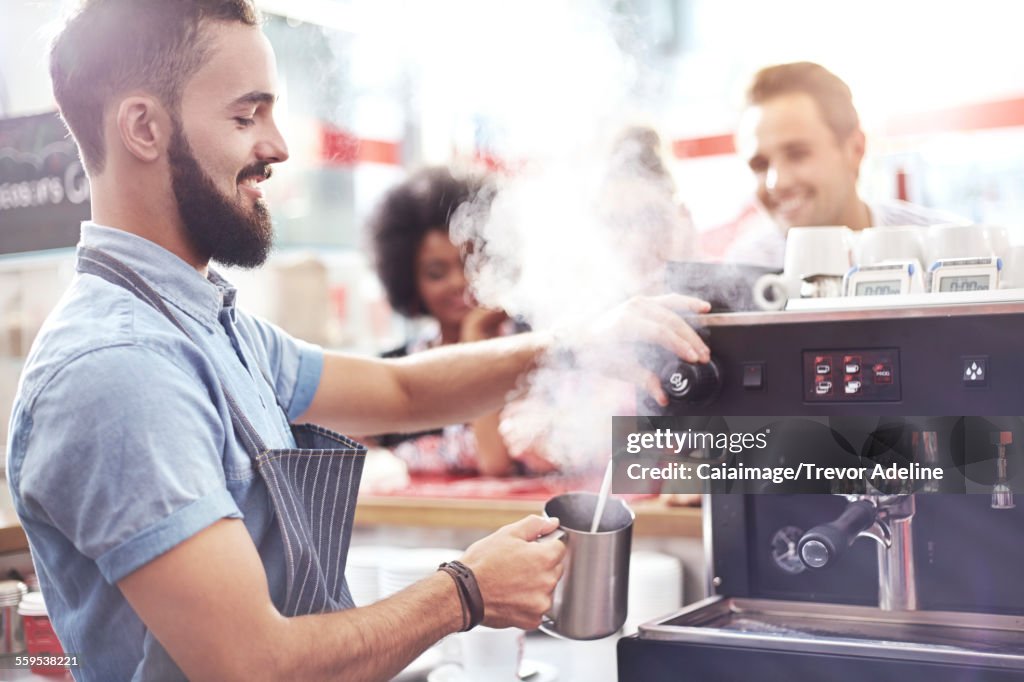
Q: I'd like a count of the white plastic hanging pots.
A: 0